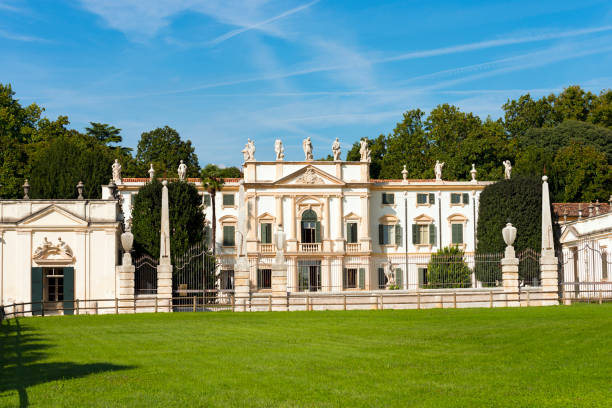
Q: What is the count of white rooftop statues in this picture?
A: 9